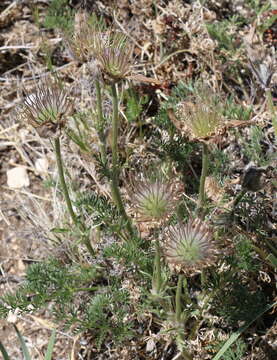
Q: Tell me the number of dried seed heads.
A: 6